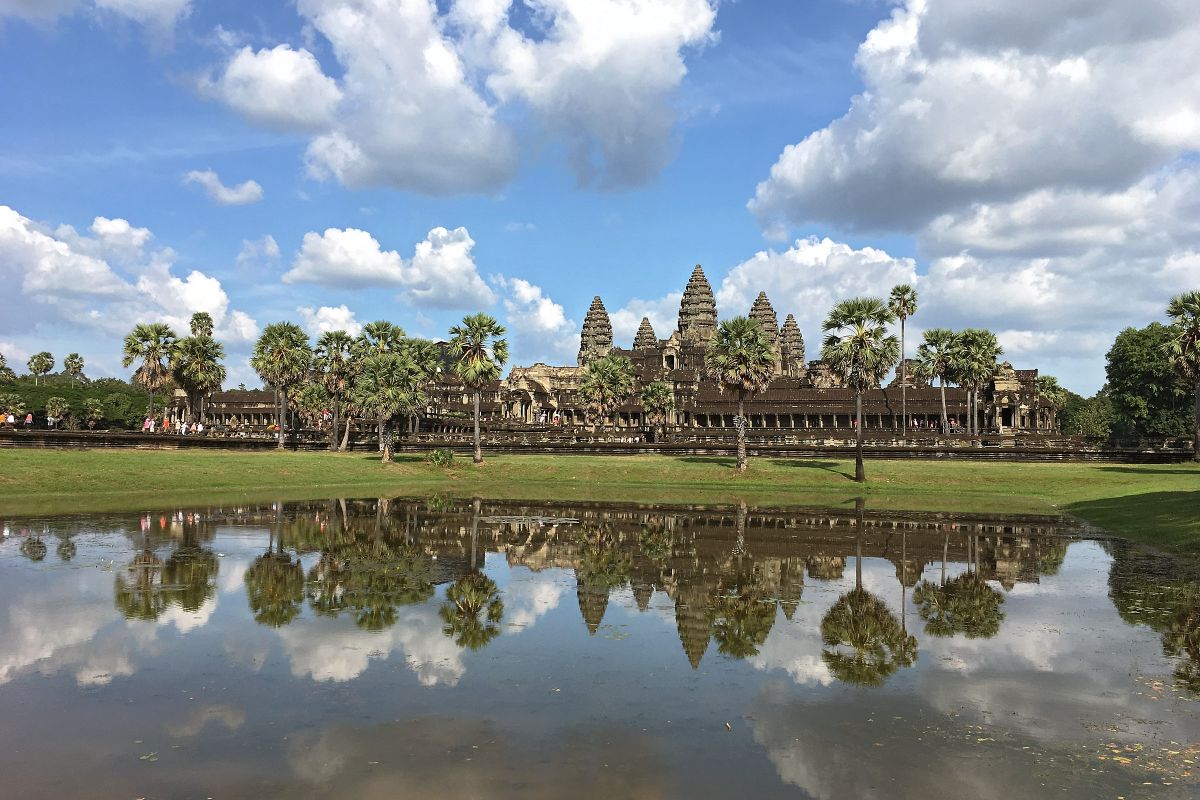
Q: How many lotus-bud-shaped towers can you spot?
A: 5